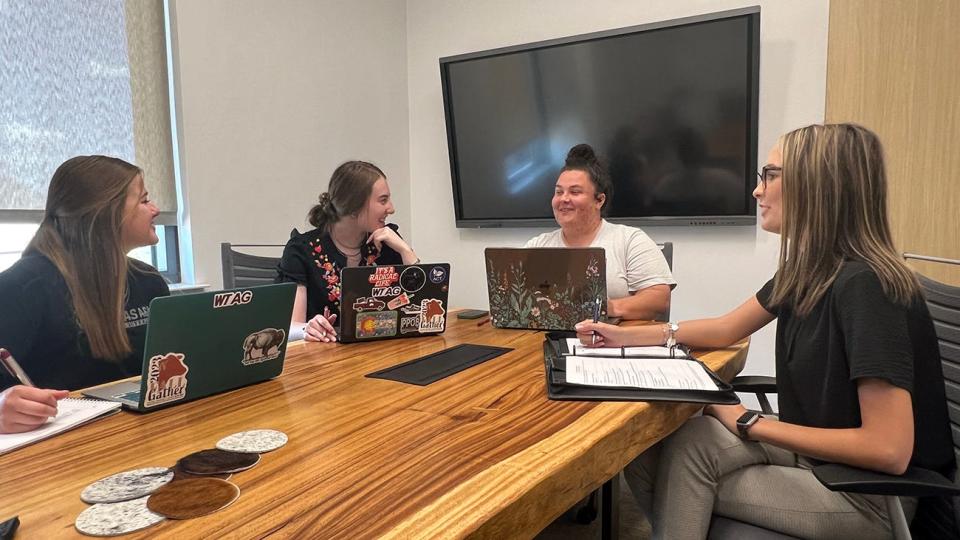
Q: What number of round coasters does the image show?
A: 6